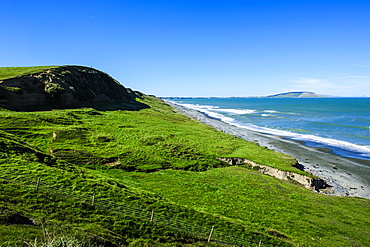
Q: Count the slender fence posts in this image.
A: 5